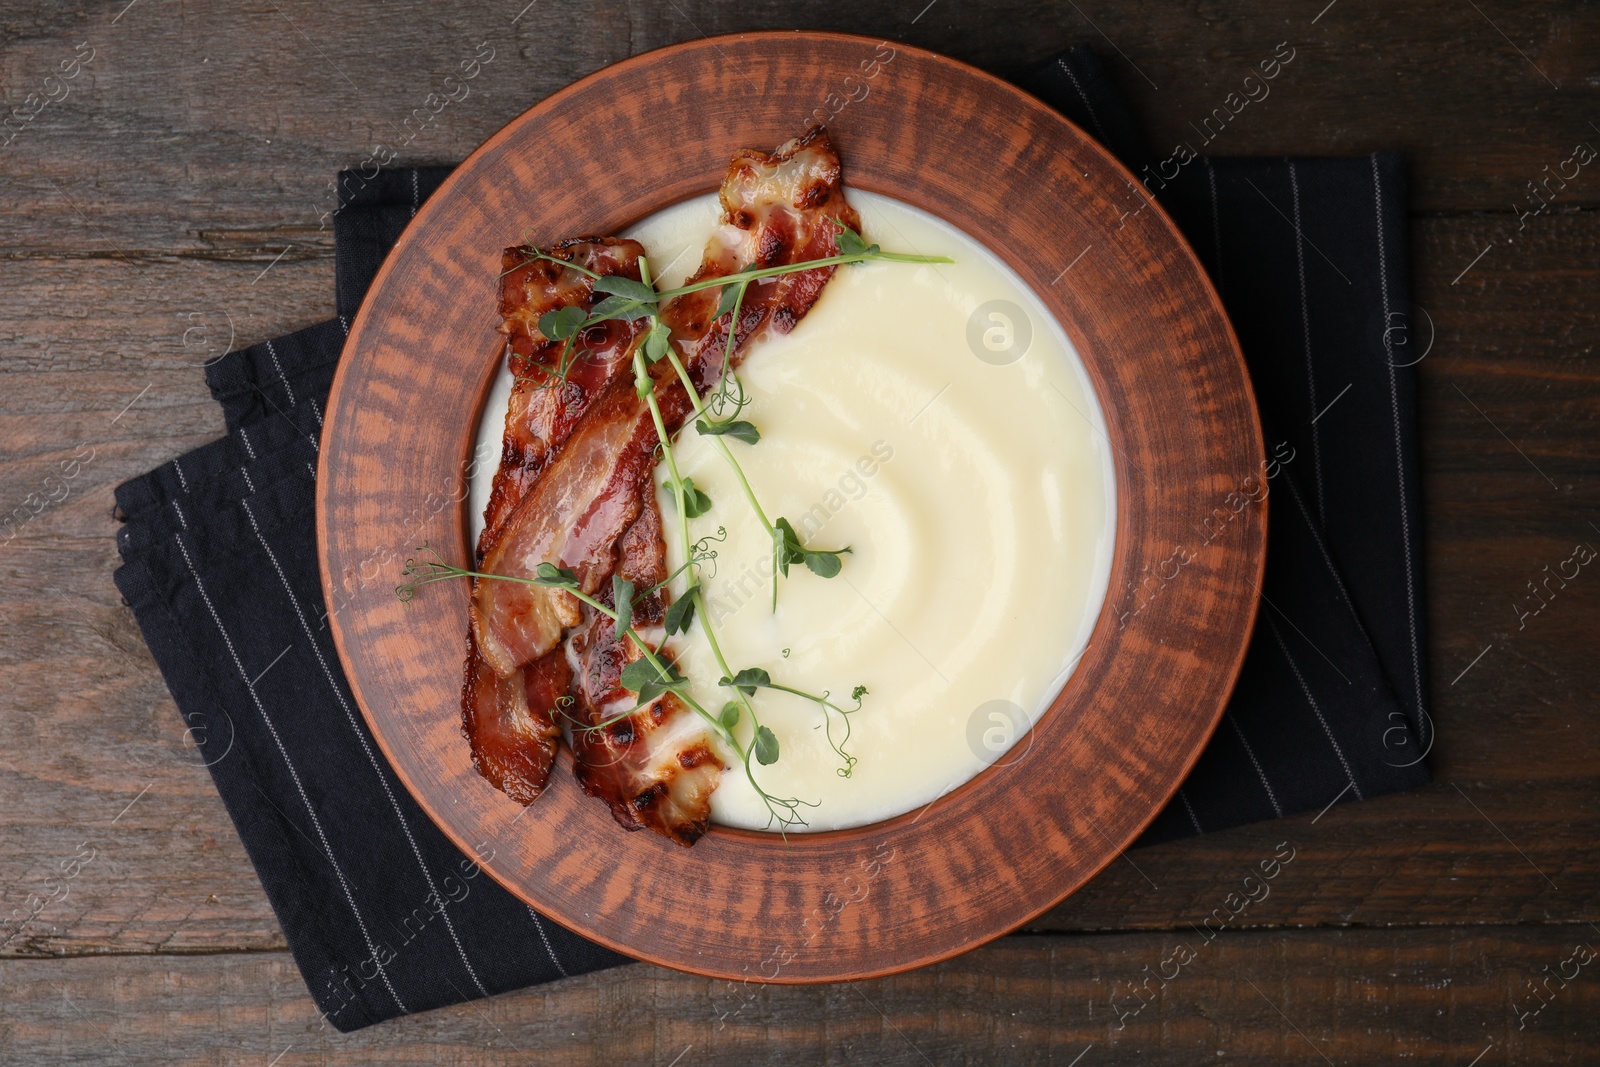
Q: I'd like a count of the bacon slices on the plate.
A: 3